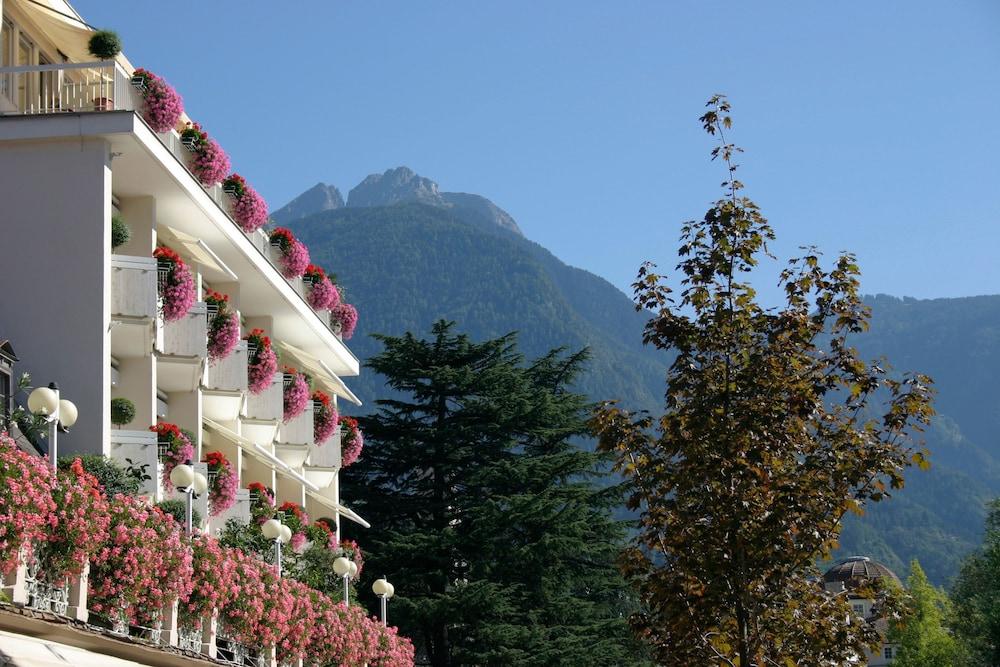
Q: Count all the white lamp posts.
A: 5